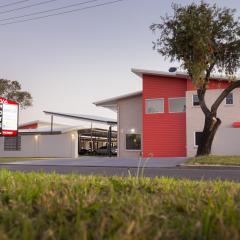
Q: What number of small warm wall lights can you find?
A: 3